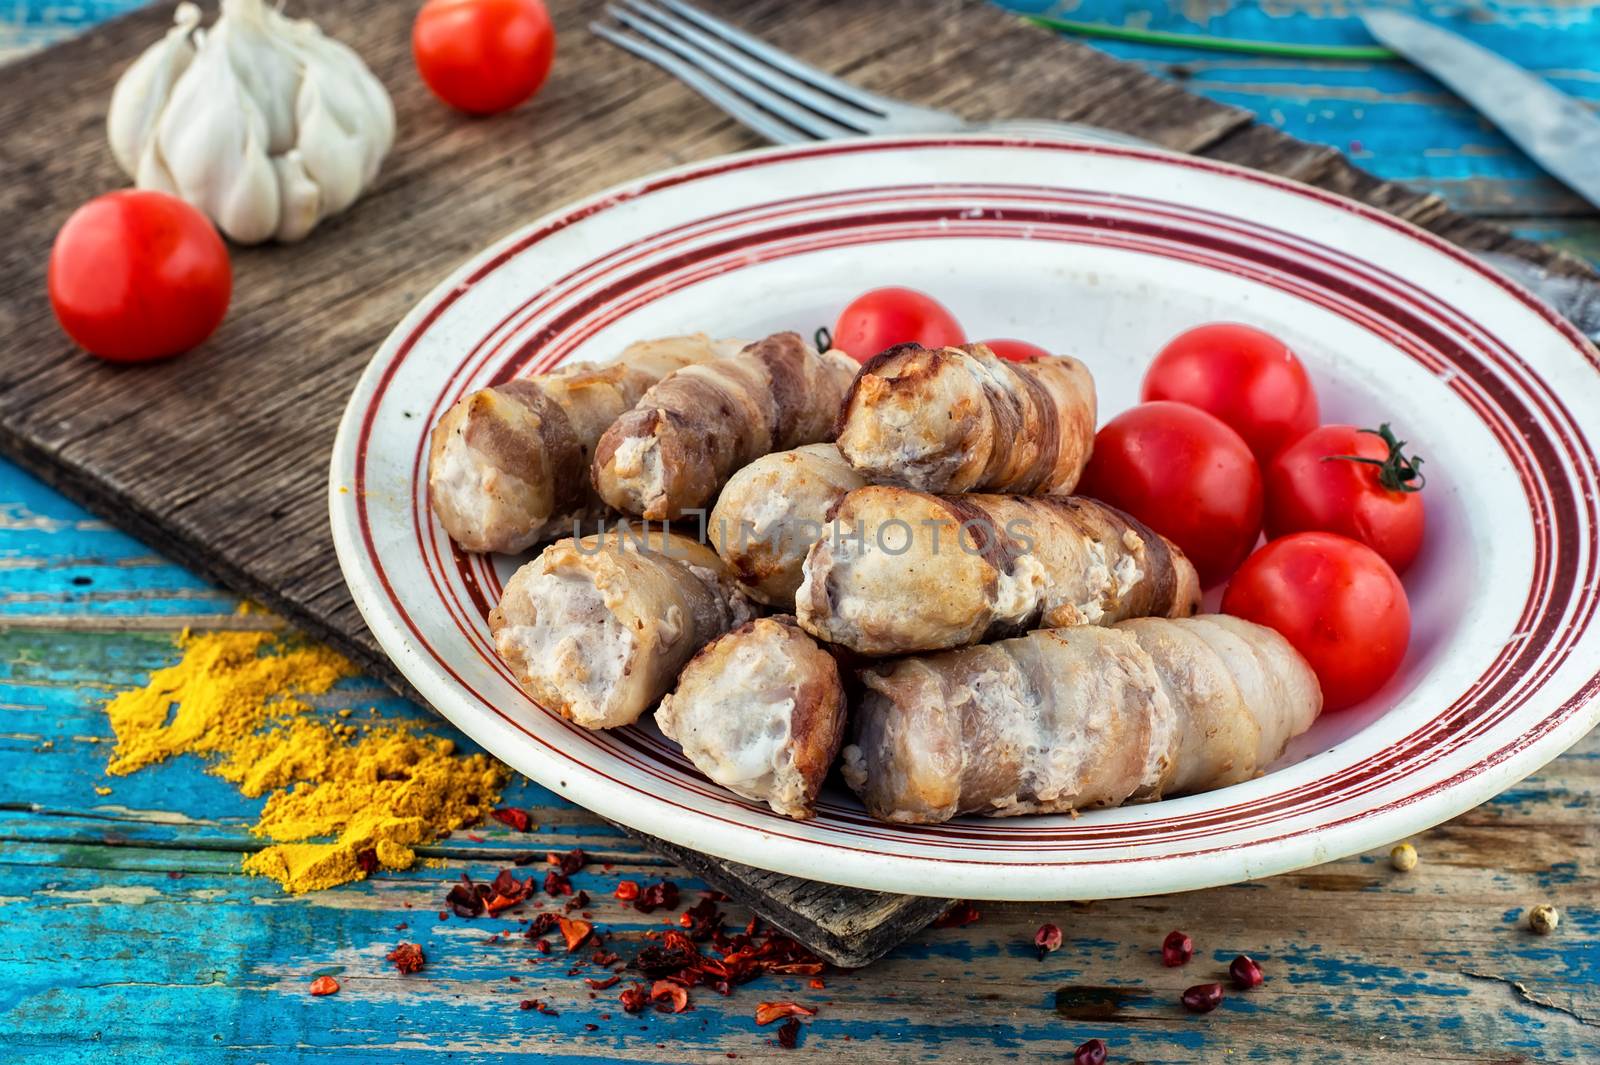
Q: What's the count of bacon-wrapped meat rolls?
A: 8